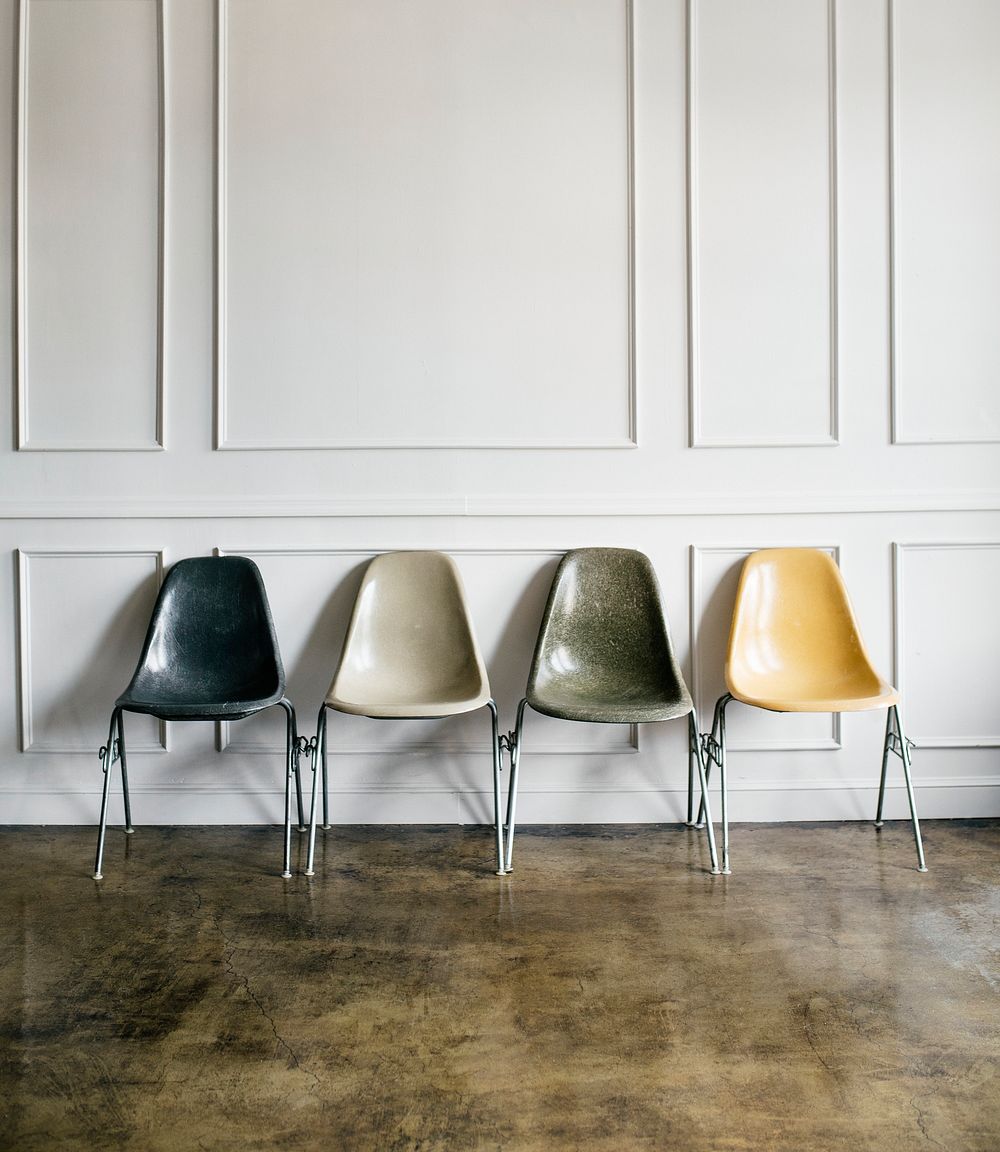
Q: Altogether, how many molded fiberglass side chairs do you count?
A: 4